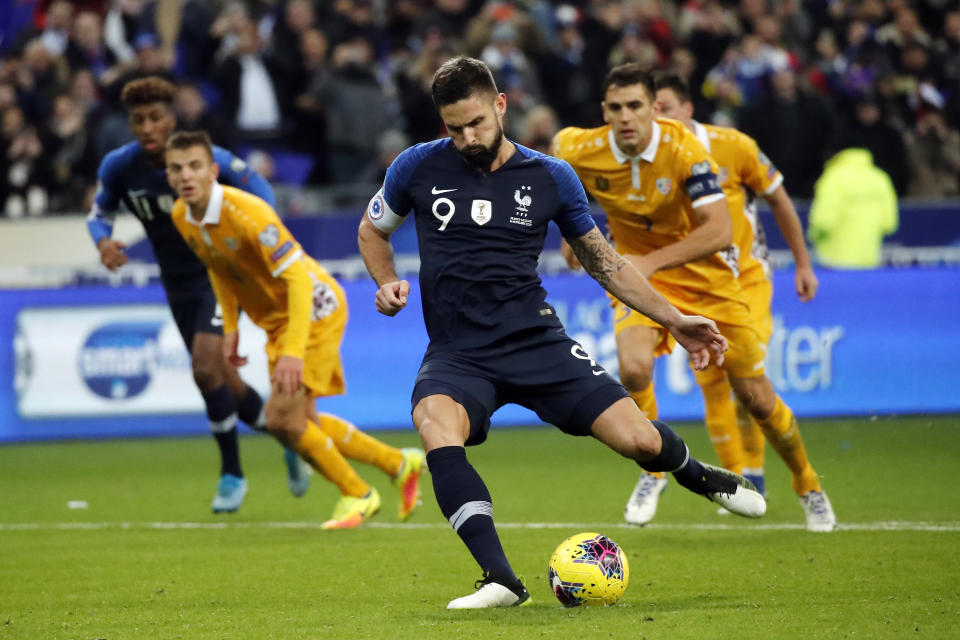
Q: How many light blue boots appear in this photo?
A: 2